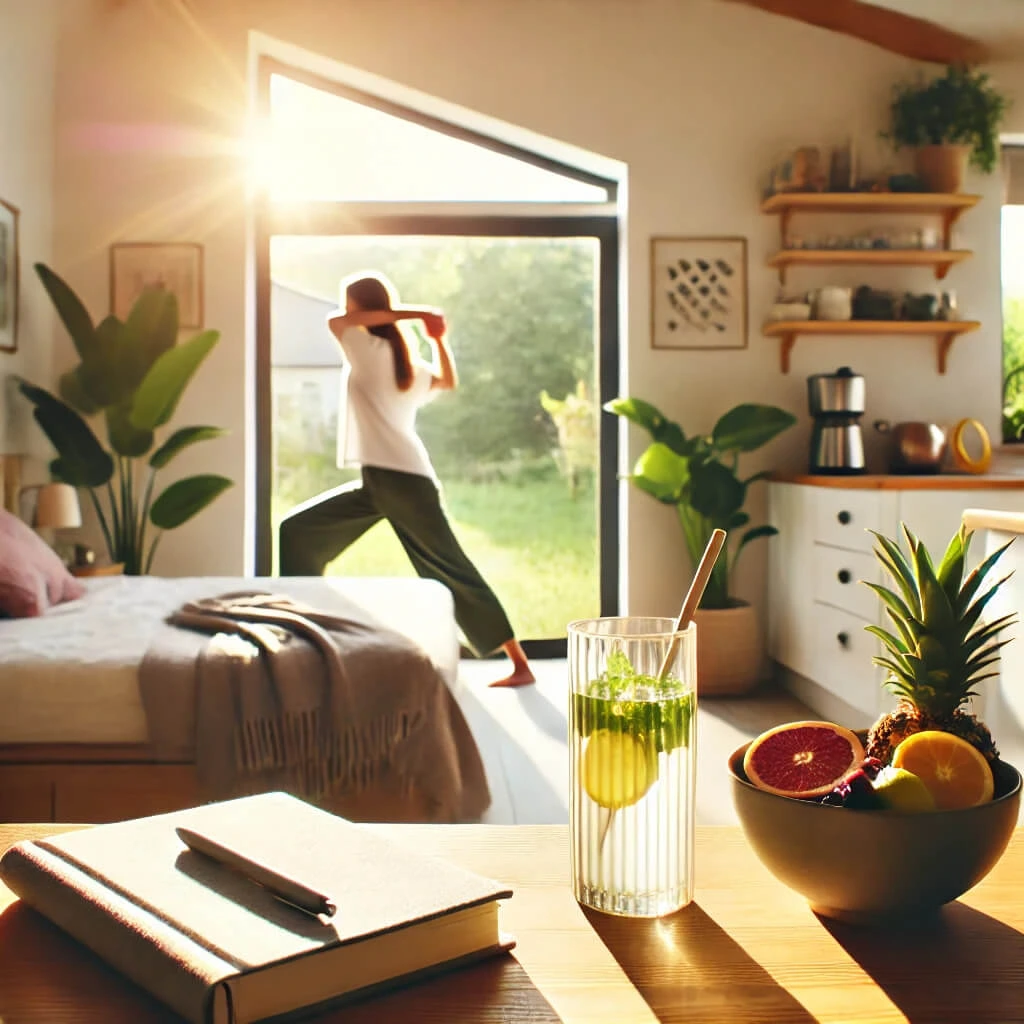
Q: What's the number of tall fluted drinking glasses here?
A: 1